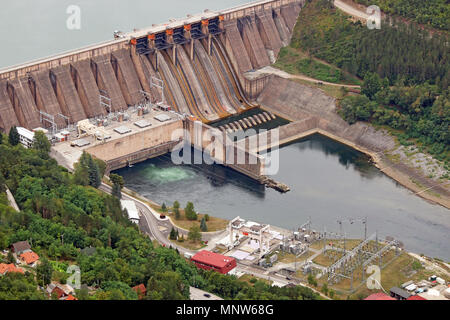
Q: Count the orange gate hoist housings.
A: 6